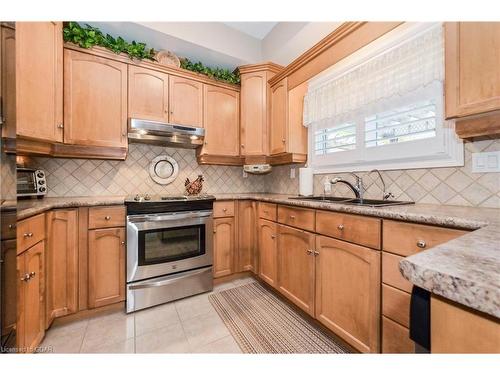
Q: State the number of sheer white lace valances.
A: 1